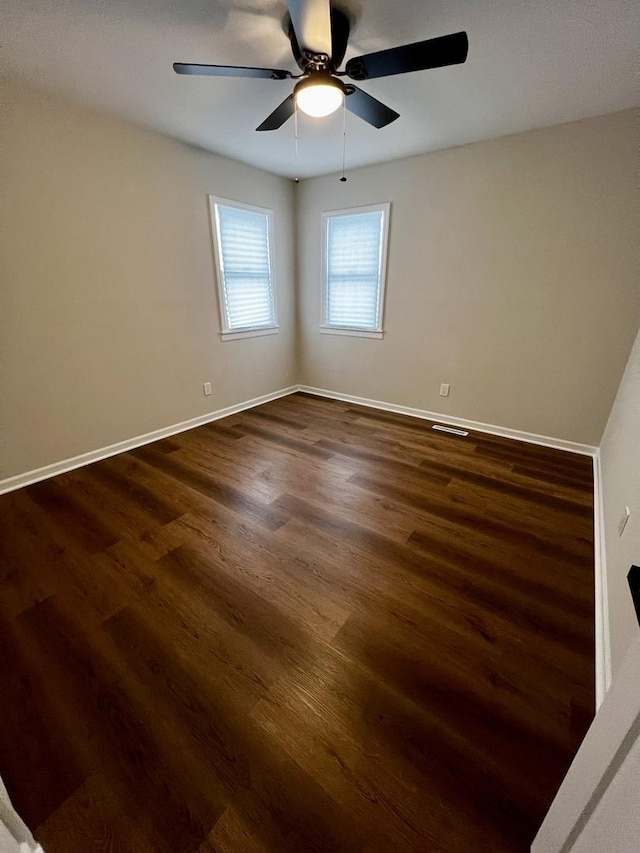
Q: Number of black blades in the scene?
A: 4